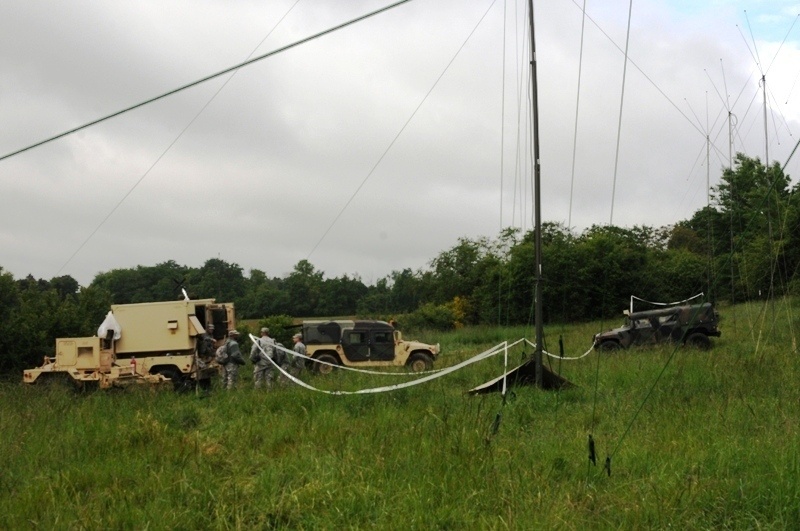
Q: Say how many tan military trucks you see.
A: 2